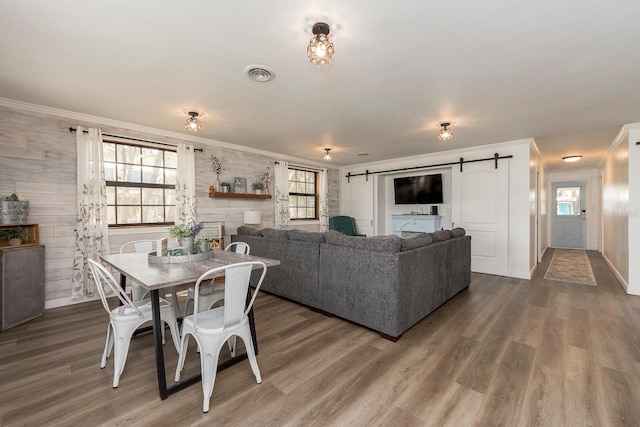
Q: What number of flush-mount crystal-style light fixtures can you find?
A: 4